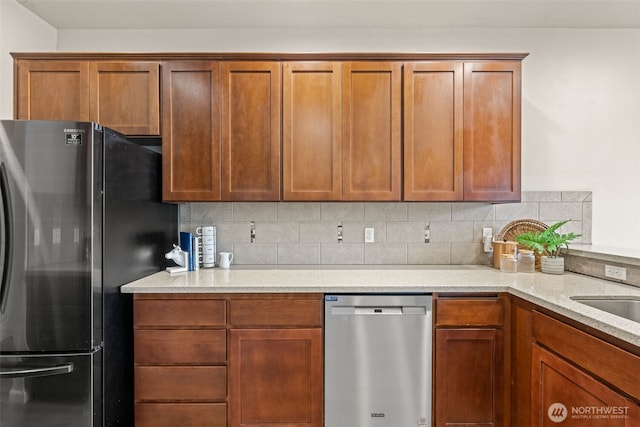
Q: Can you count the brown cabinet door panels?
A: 11